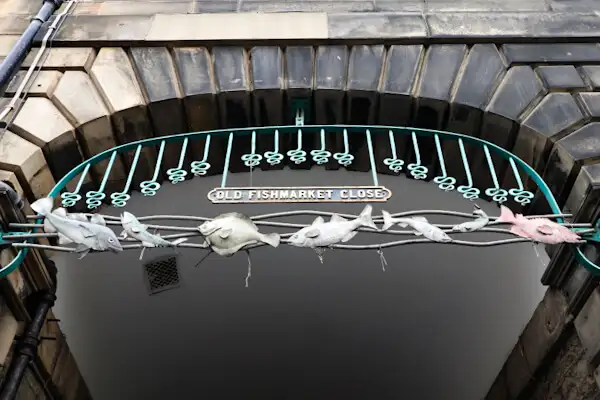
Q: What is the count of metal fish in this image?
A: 7